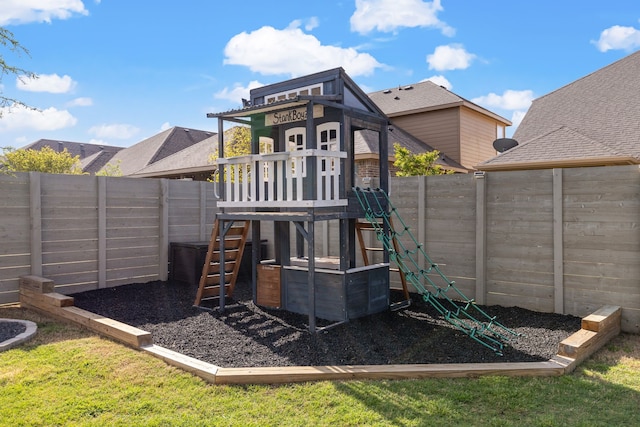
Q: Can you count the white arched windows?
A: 3